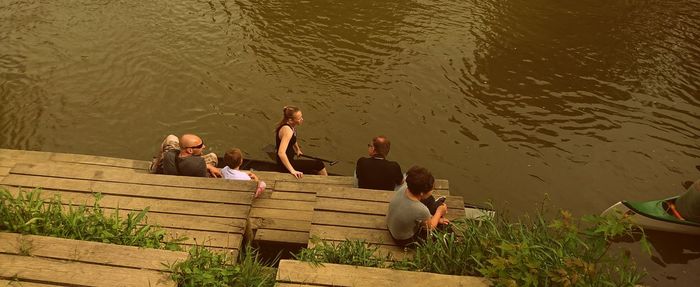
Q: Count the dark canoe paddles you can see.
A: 1